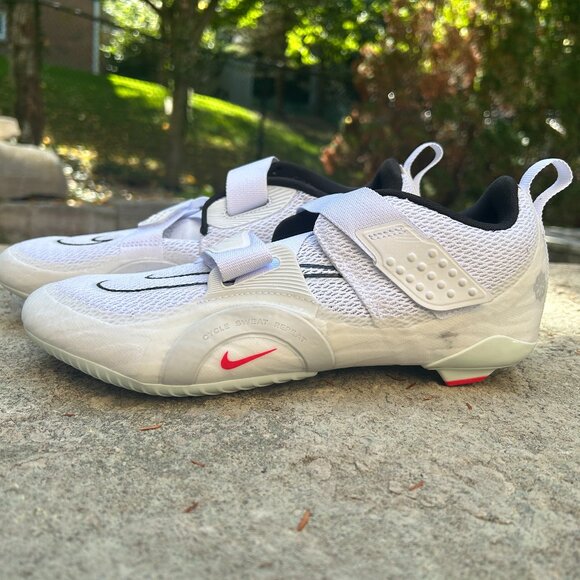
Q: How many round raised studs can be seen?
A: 15